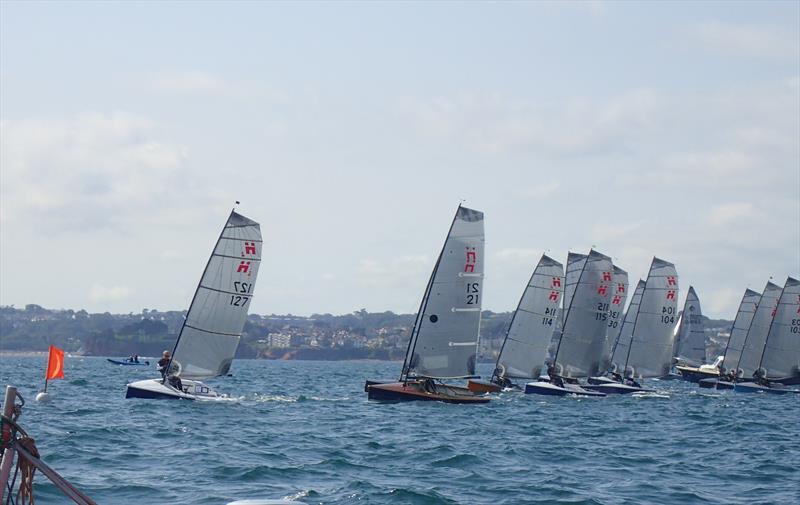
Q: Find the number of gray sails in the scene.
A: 12